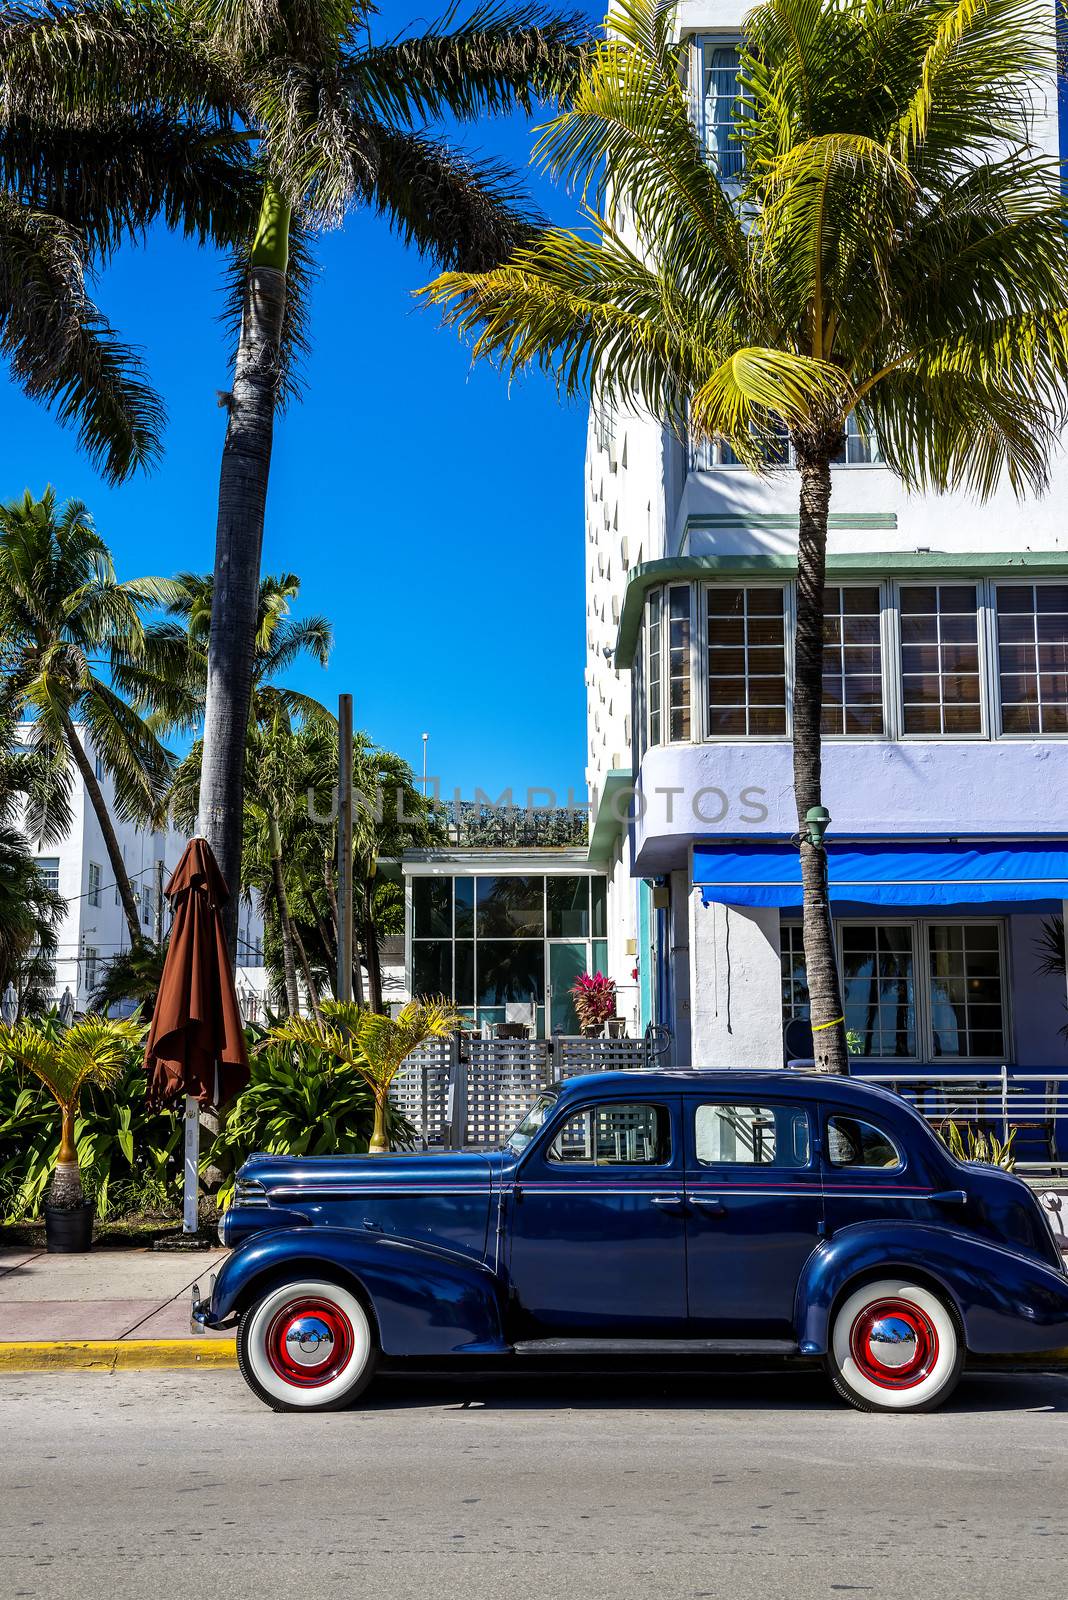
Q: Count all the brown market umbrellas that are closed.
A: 1